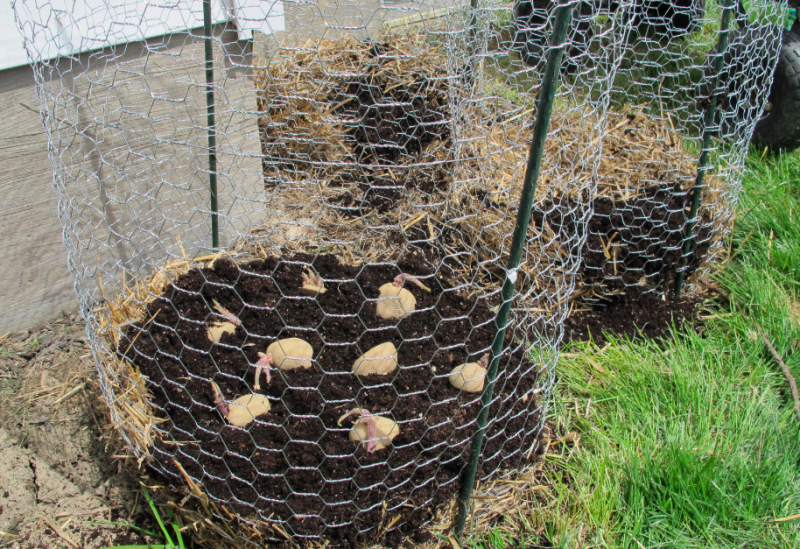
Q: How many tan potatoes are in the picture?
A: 8